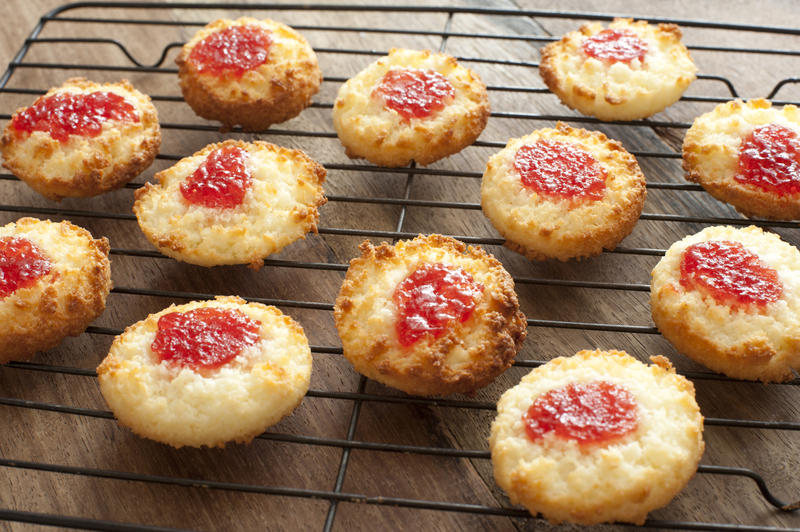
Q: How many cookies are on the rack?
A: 12